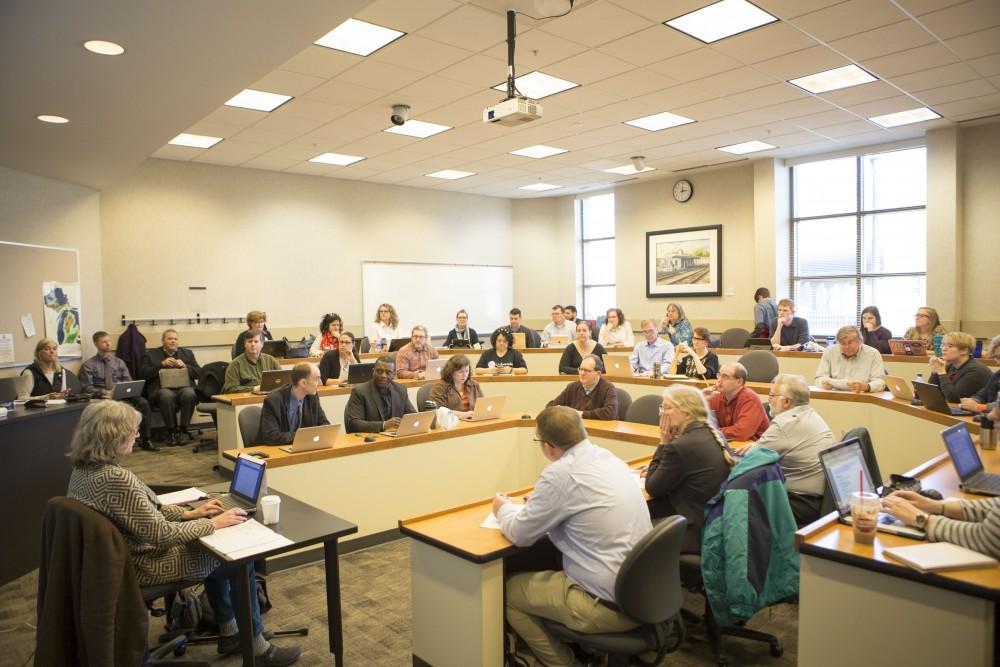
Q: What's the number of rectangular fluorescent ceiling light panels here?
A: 15